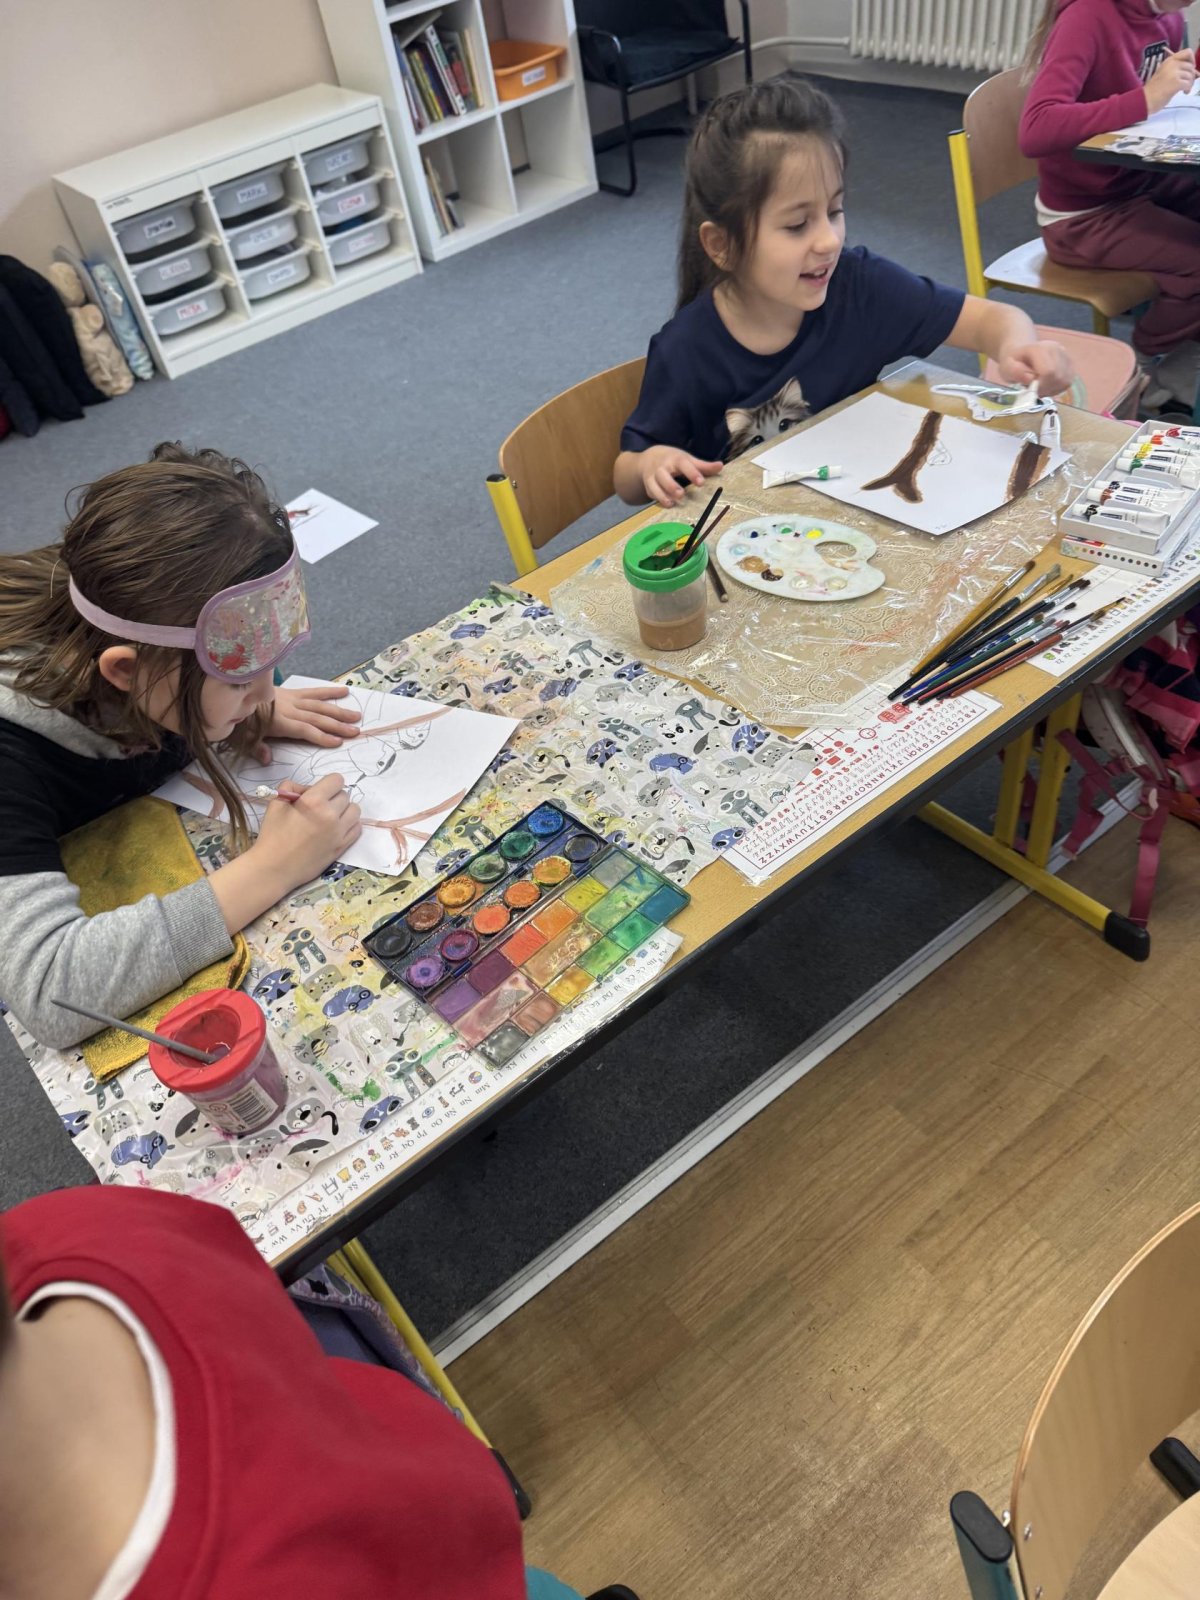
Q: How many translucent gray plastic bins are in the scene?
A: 9